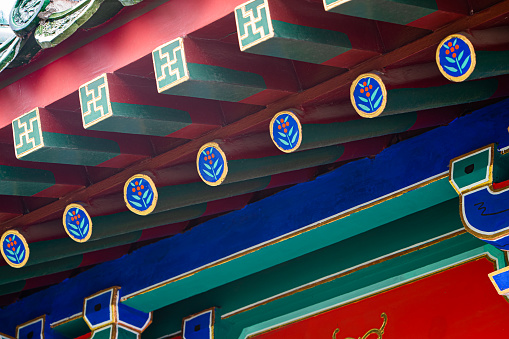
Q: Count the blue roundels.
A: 7